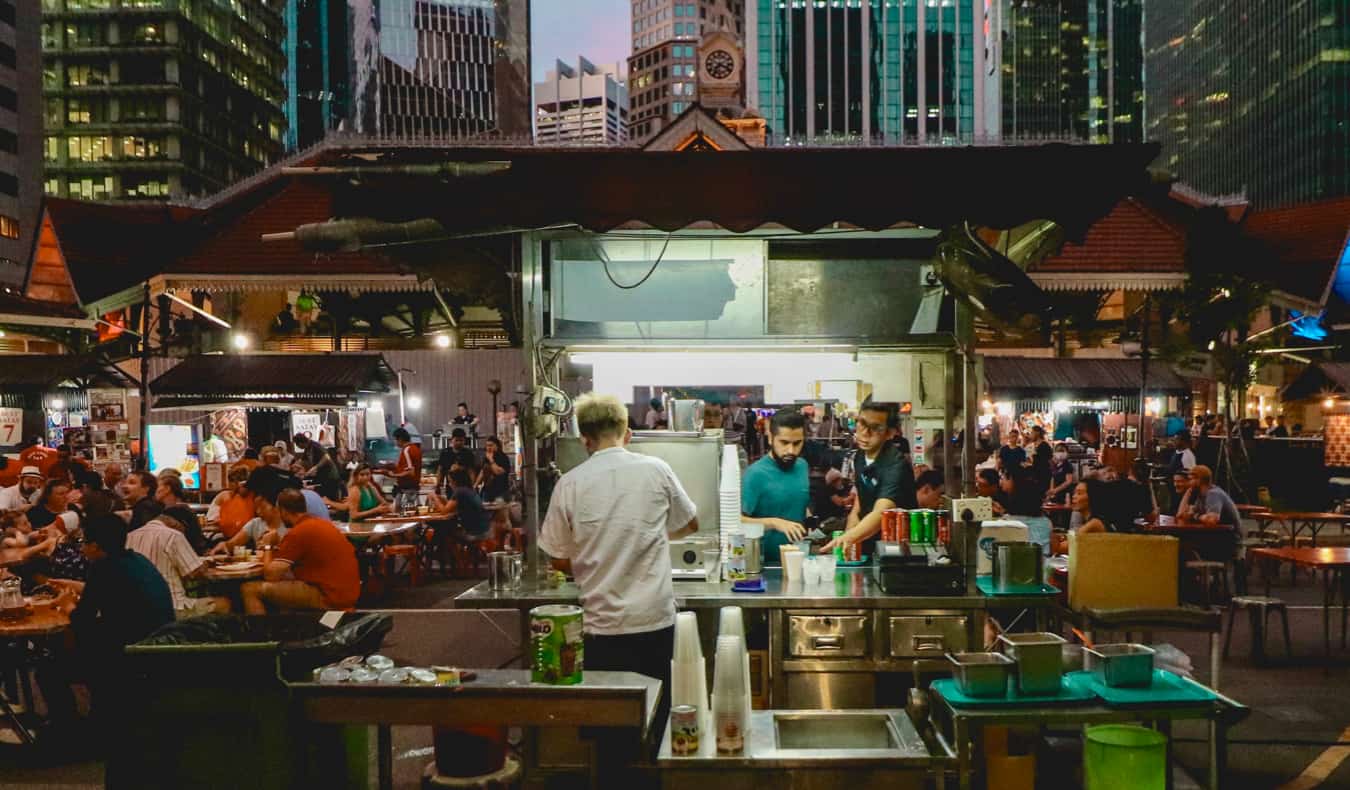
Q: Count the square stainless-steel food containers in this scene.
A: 3